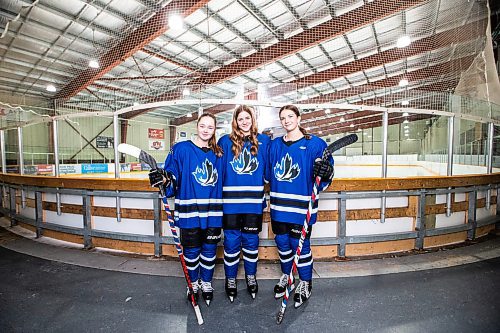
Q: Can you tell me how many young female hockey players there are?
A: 3